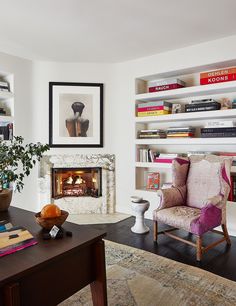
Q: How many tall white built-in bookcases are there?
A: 2